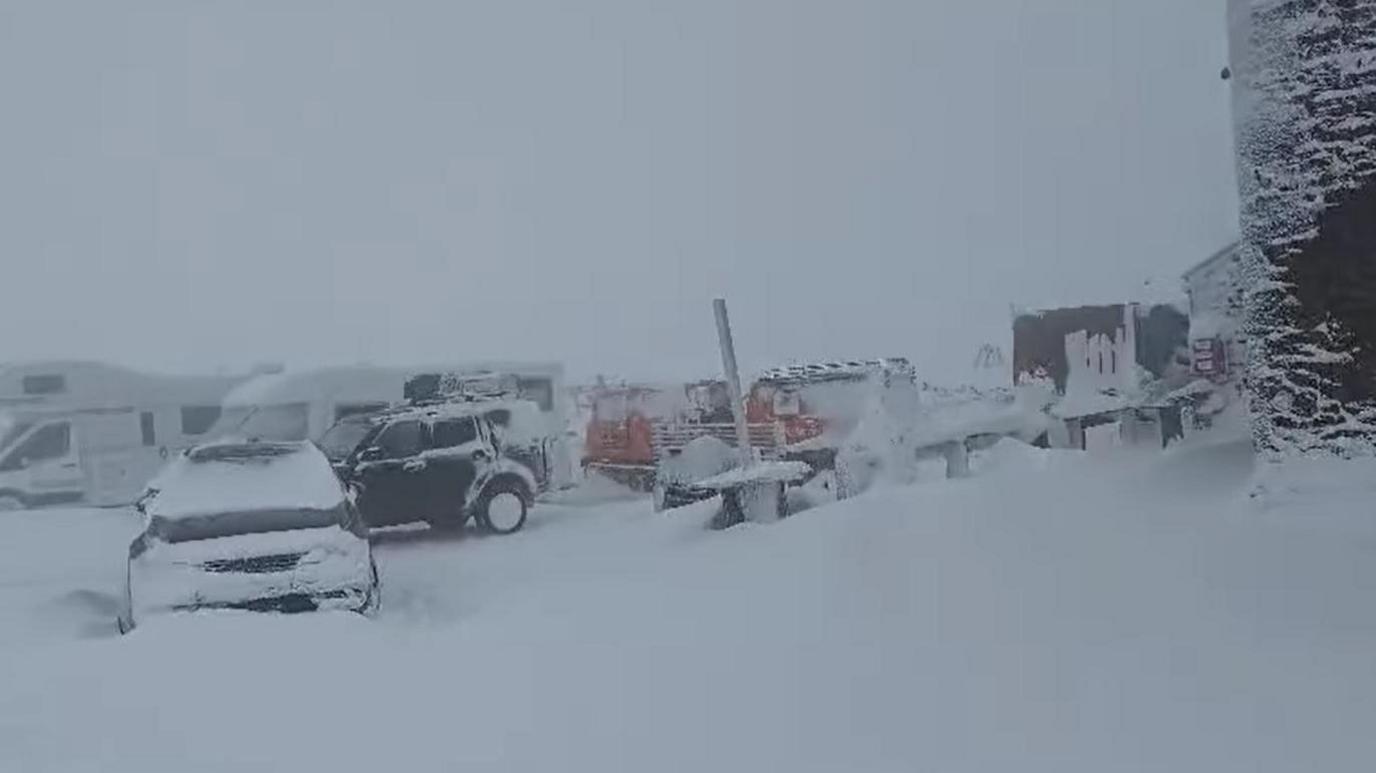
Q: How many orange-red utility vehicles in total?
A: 2